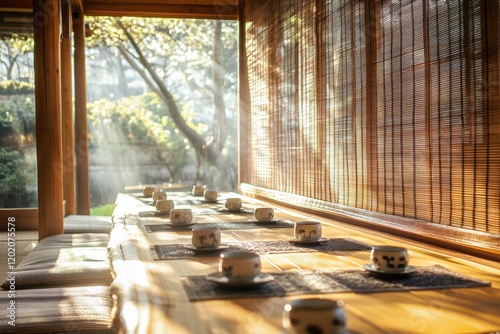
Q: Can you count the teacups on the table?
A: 13